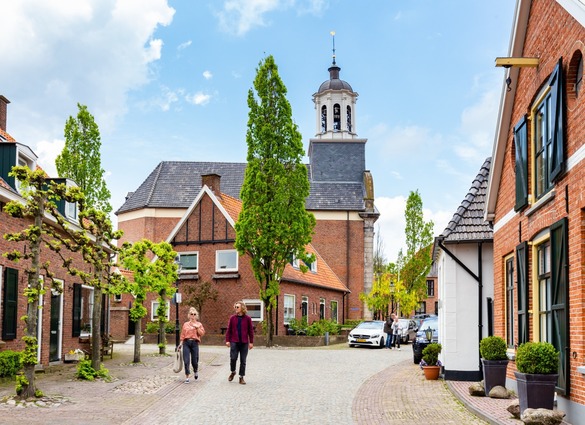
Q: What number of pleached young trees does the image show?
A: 4